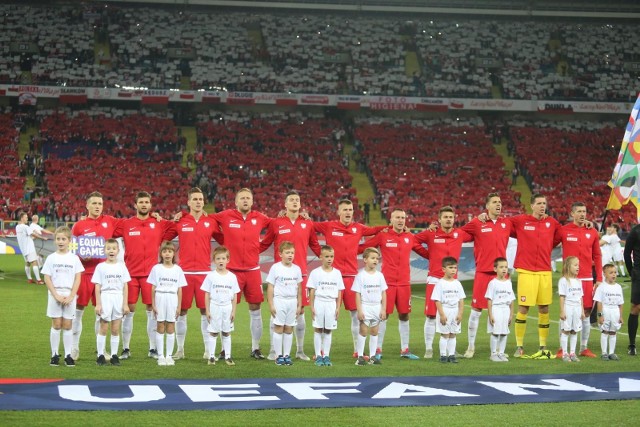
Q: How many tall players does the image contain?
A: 11